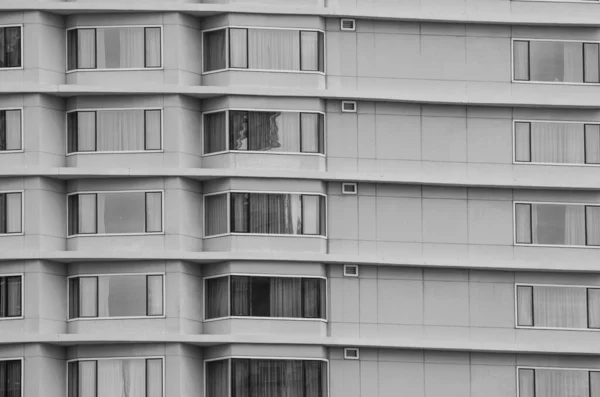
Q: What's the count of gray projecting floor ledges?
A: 5